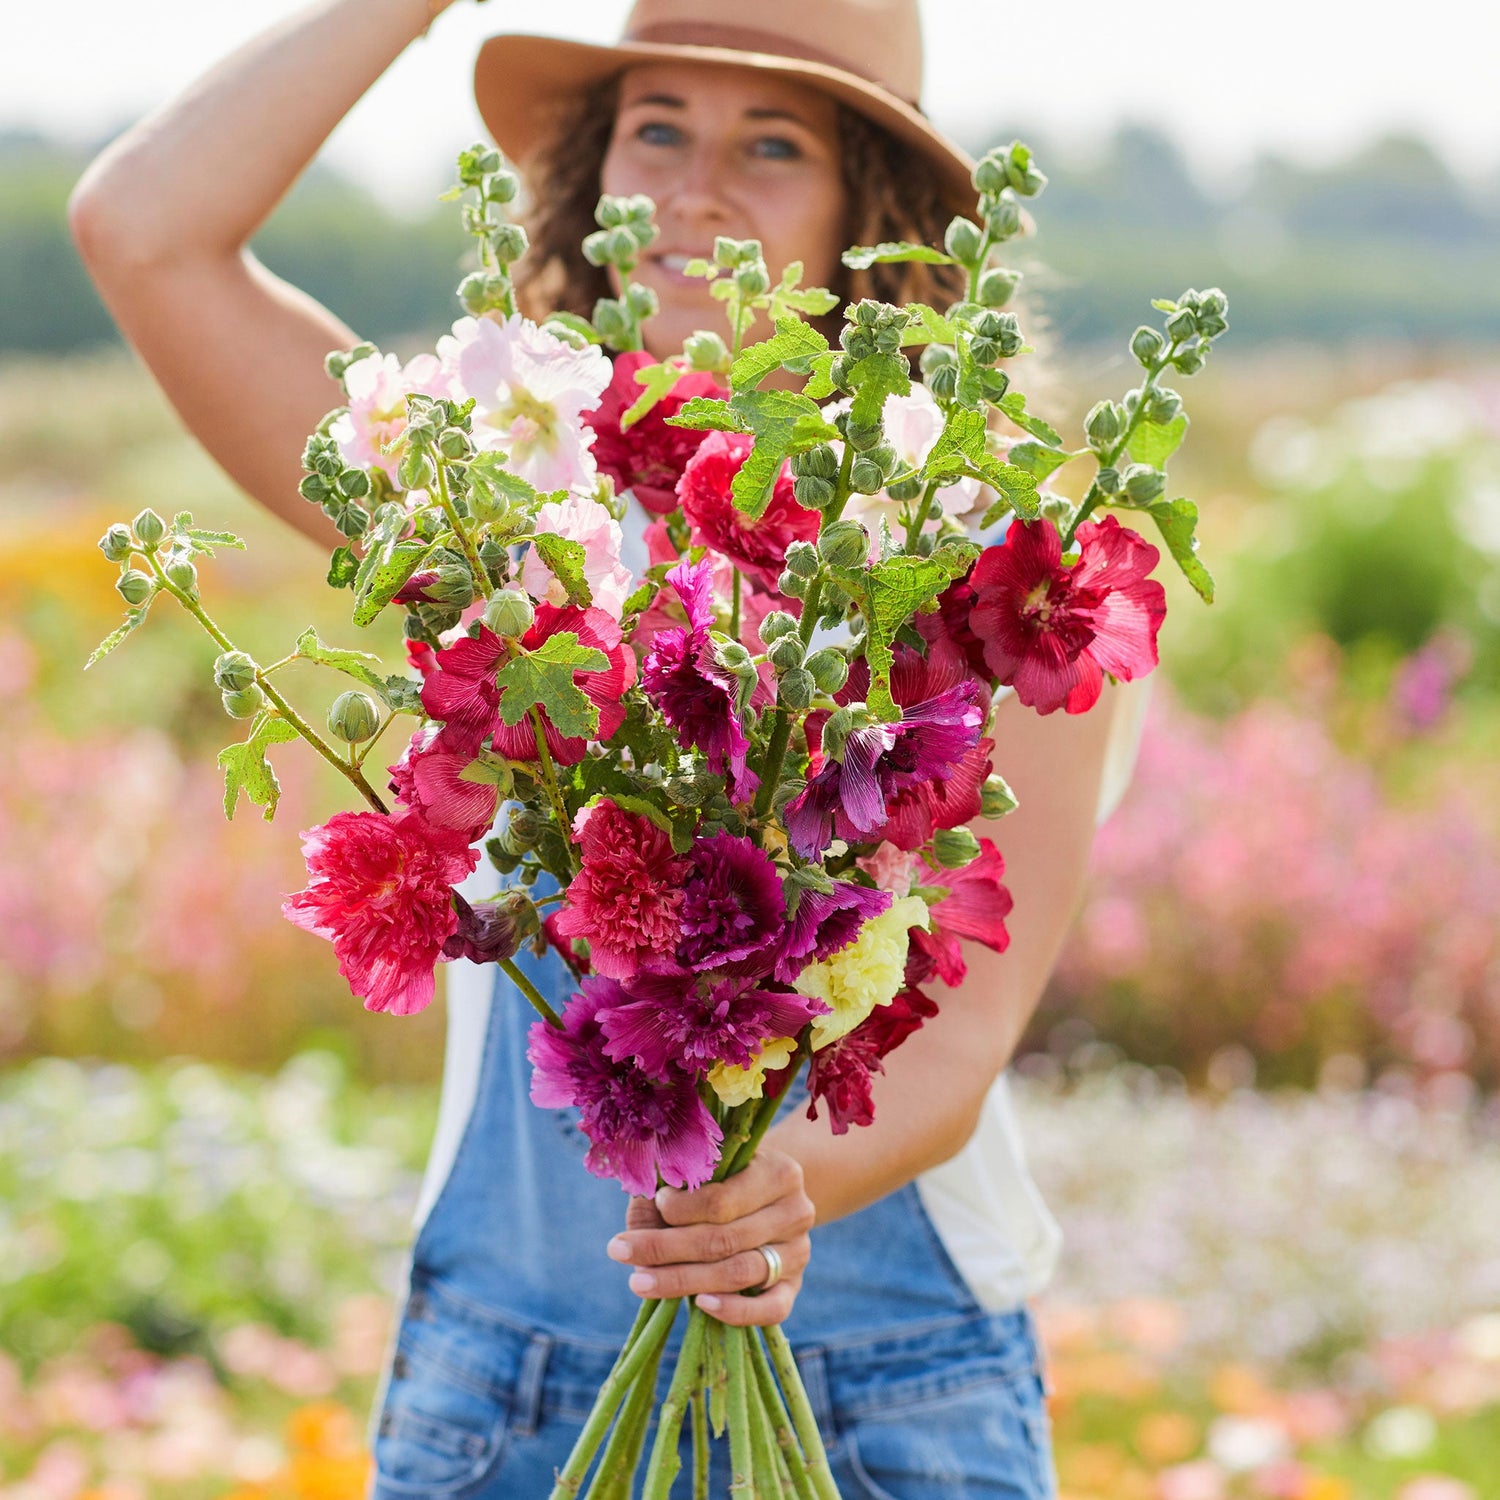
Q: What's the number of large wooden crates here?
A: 0